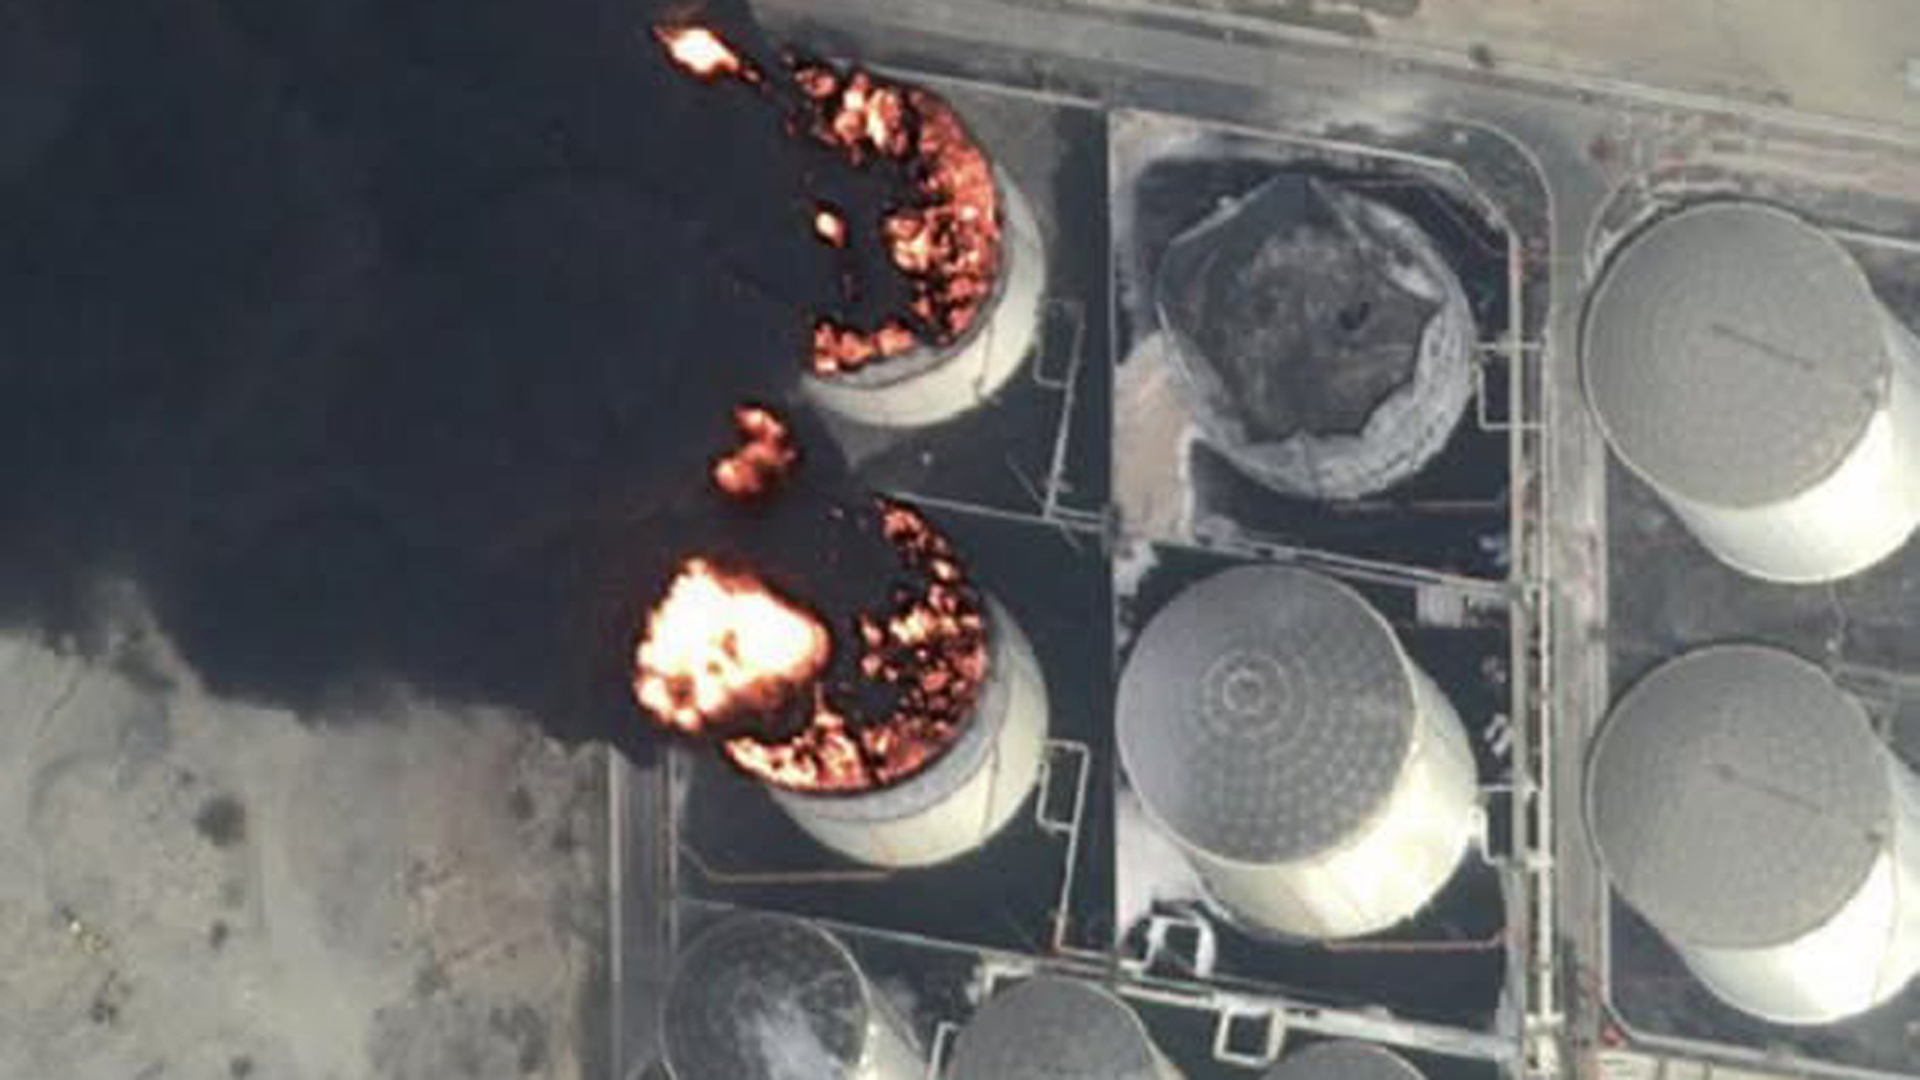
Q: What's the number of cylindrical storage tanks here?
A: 9